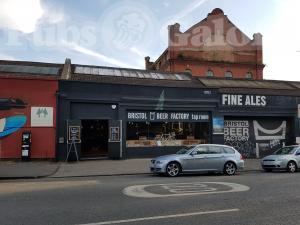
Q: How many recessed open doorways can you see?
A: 1